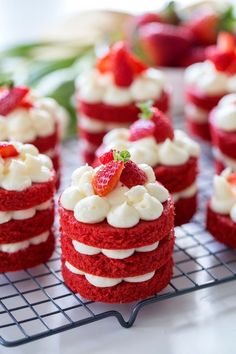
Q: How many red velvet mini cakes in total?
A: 8